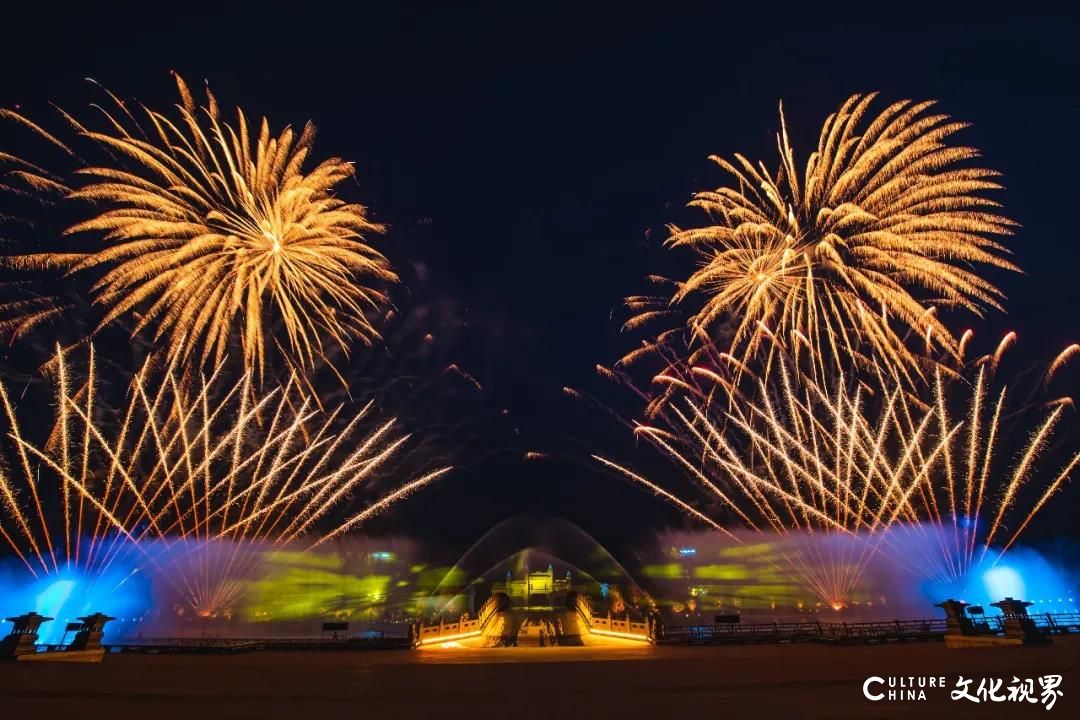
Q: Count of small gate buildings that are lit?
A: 1